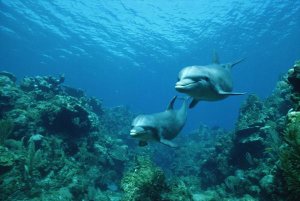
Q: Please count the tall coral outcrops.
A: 2